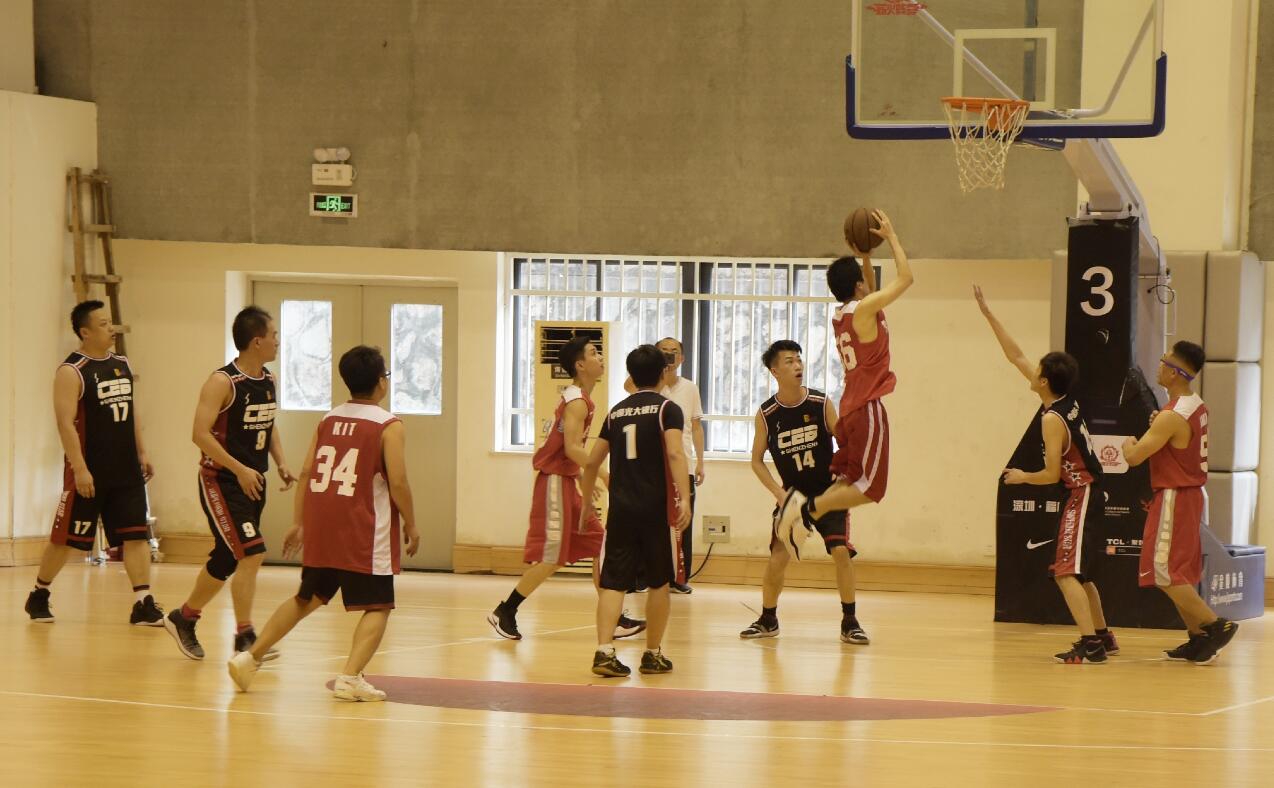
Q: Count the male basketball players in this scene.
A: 9